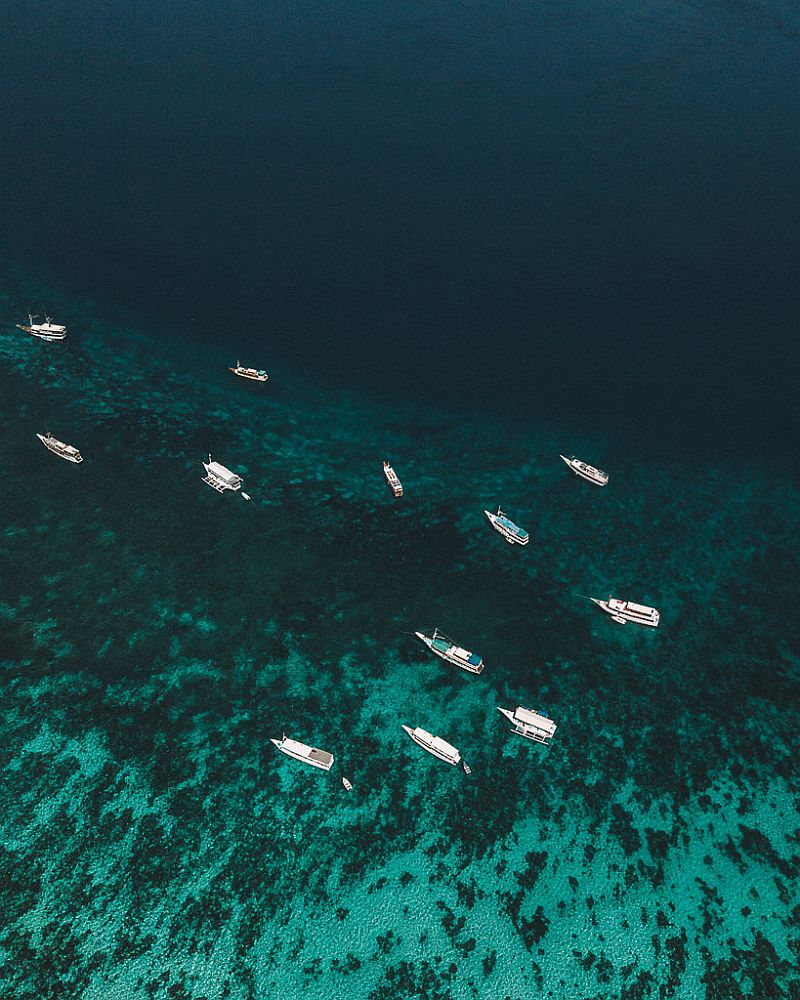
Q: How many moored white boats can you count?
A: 12